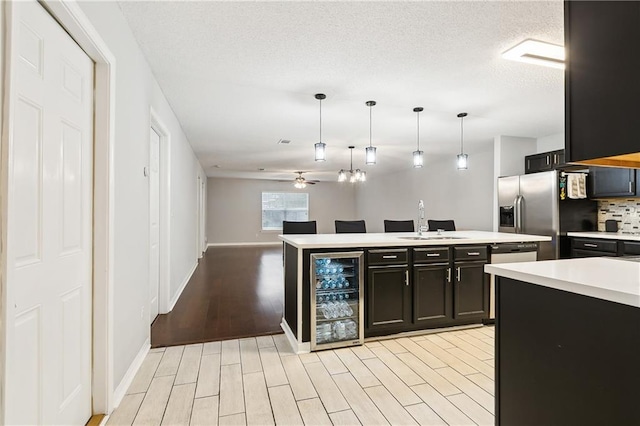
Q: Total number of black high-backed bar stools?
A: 4